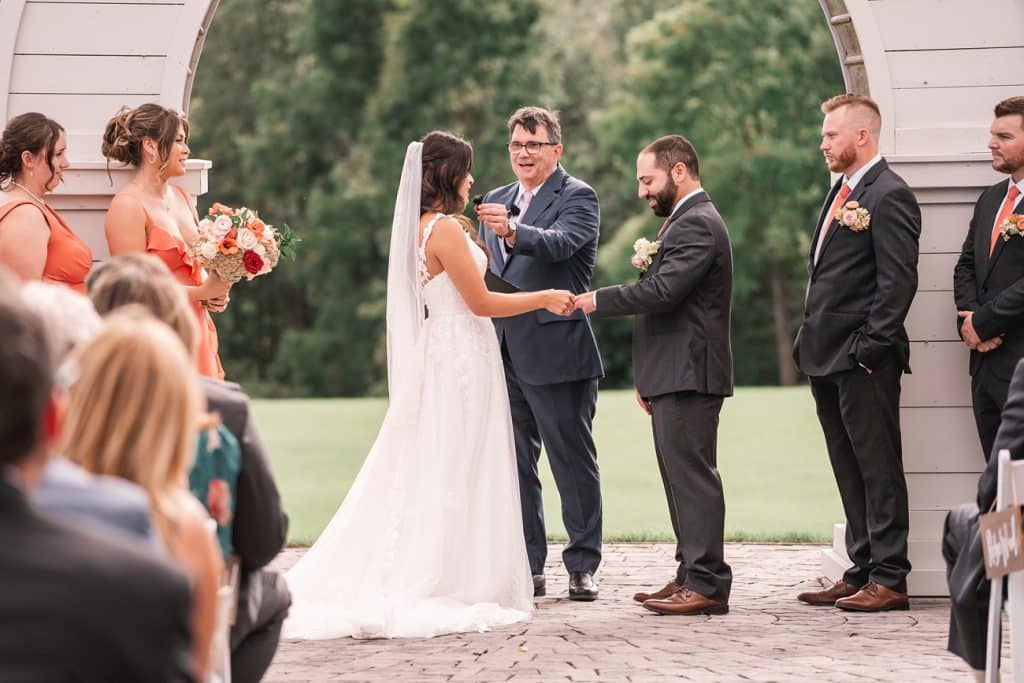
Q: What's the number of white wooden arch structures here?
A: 1